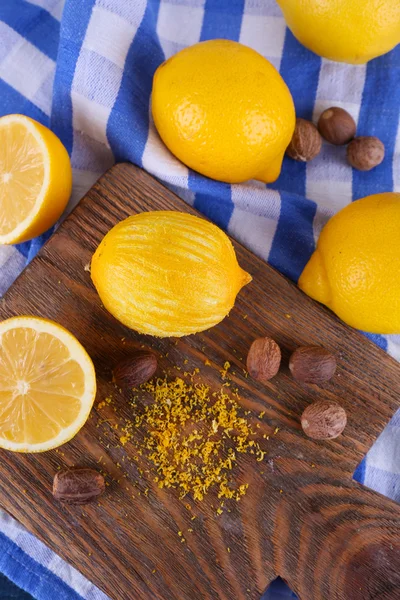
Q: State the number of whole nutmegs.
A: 8